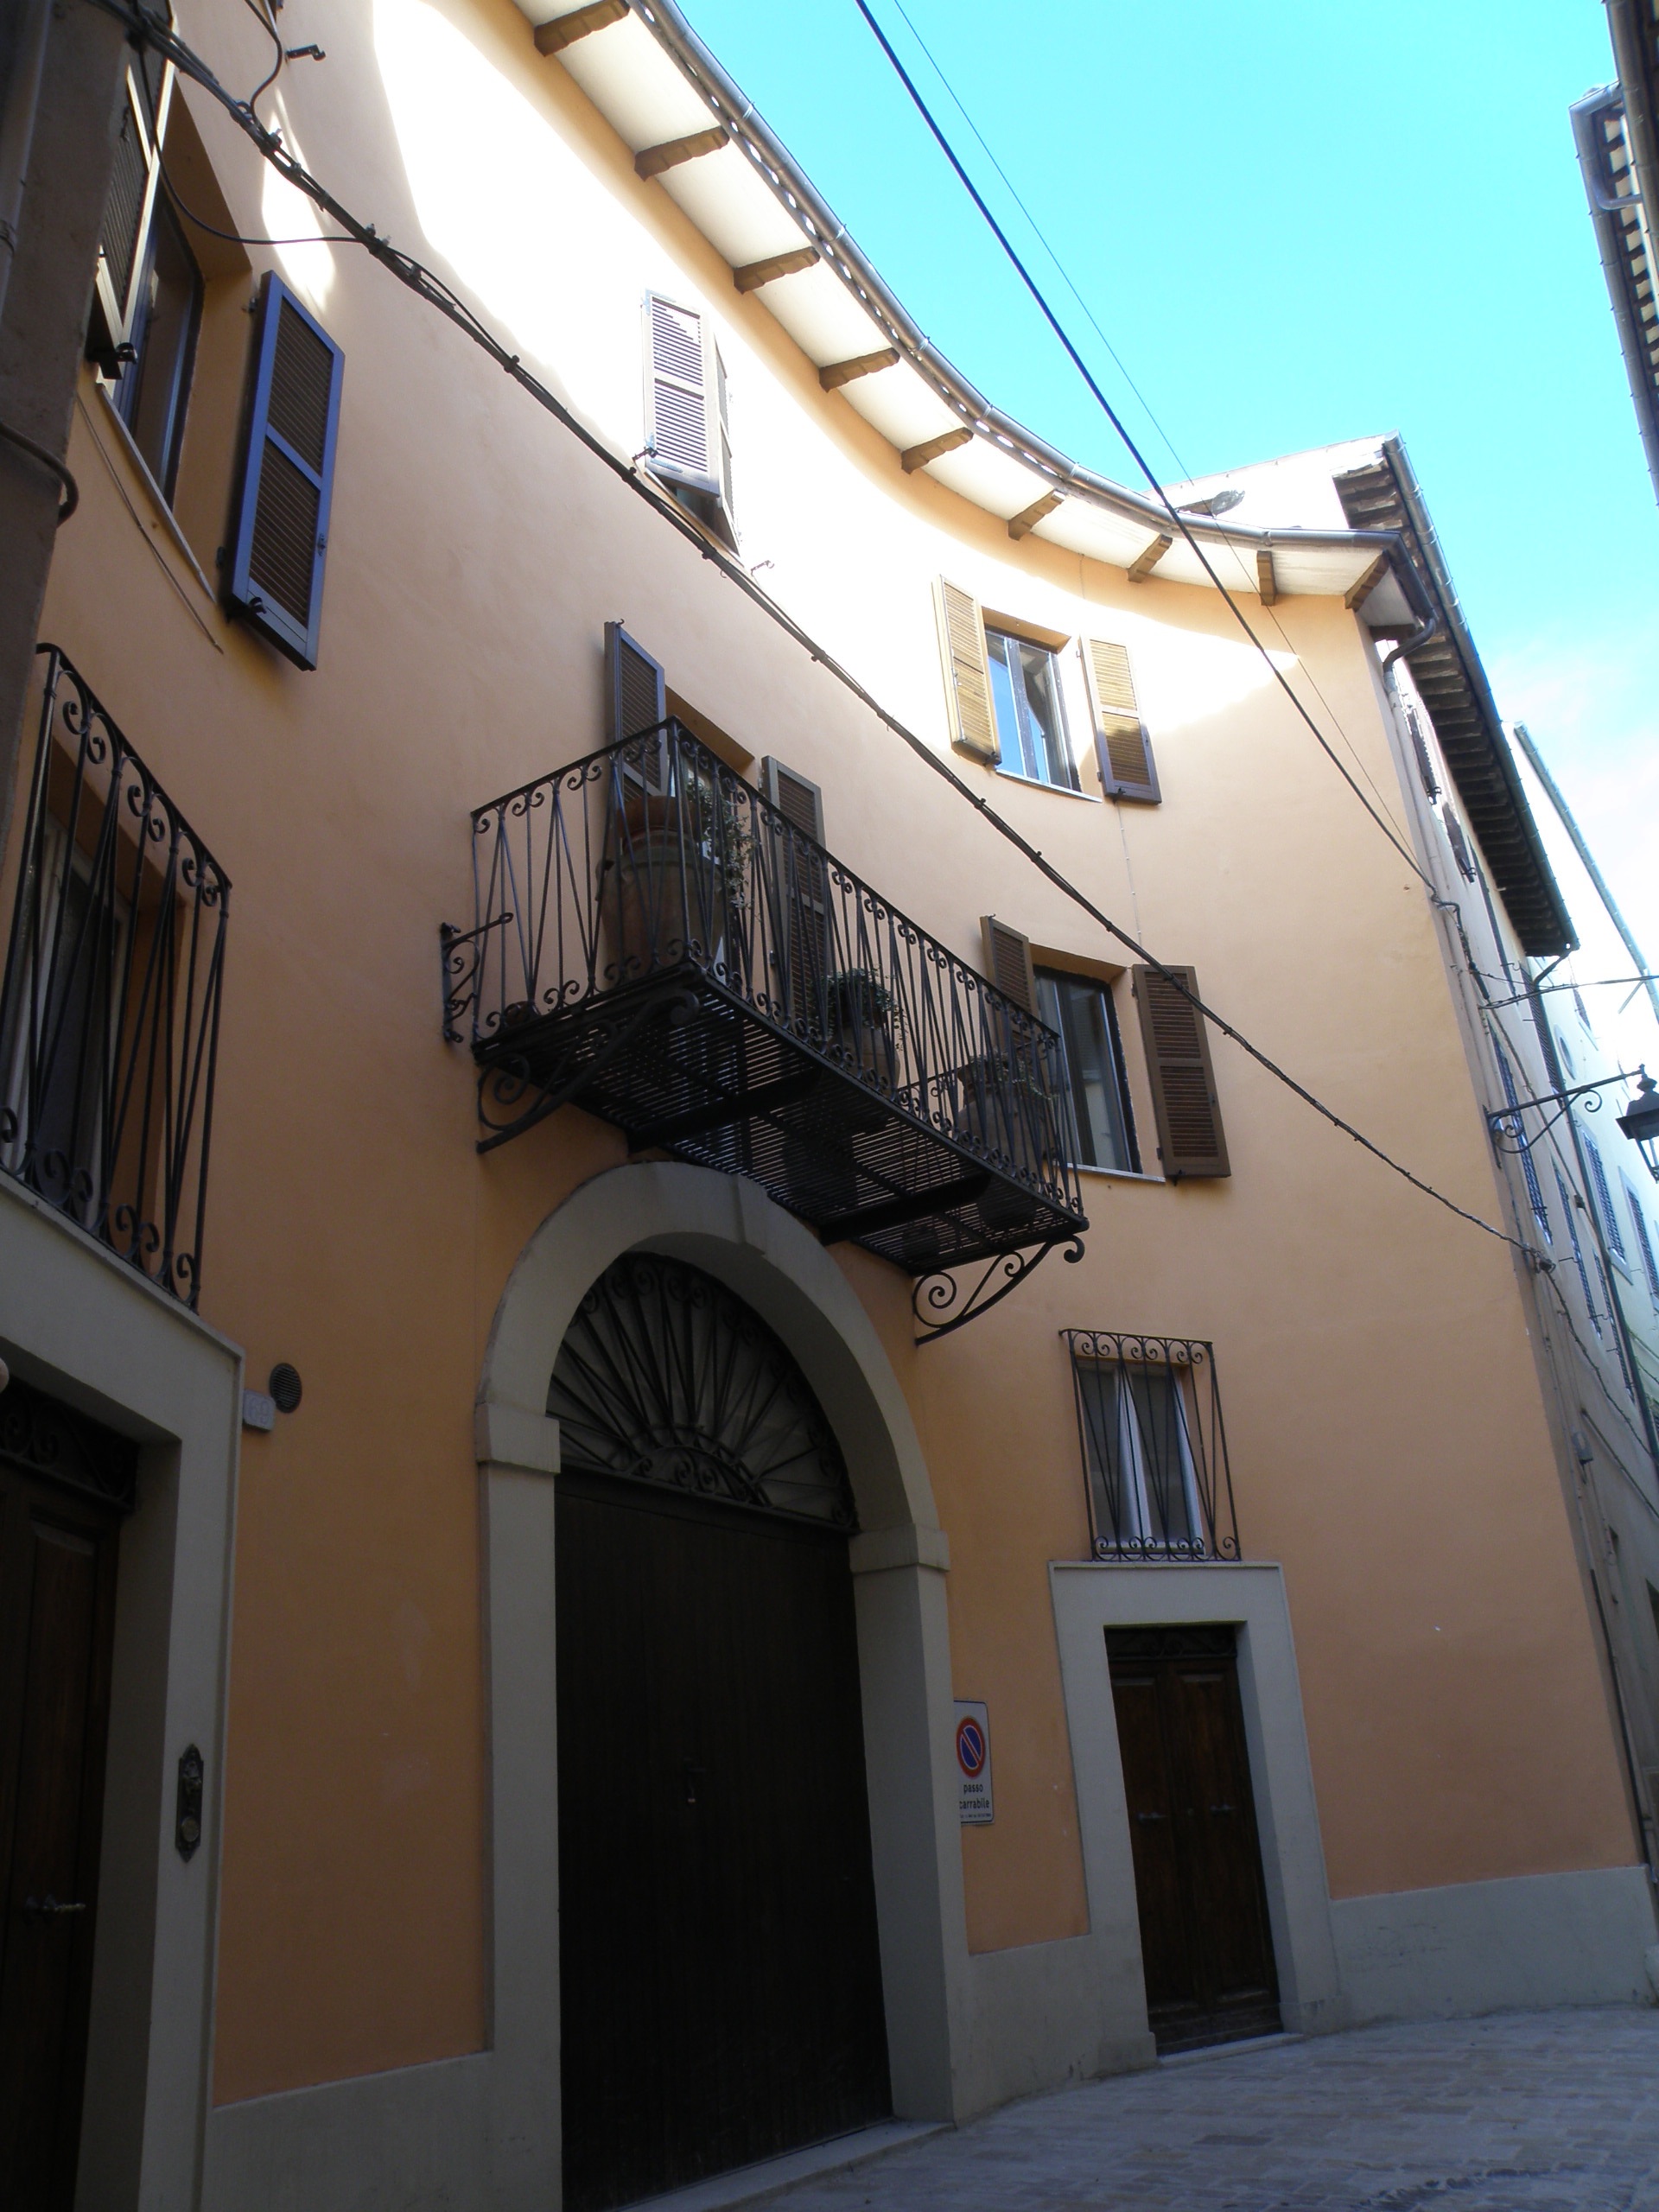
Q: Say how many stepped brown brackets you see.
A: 9